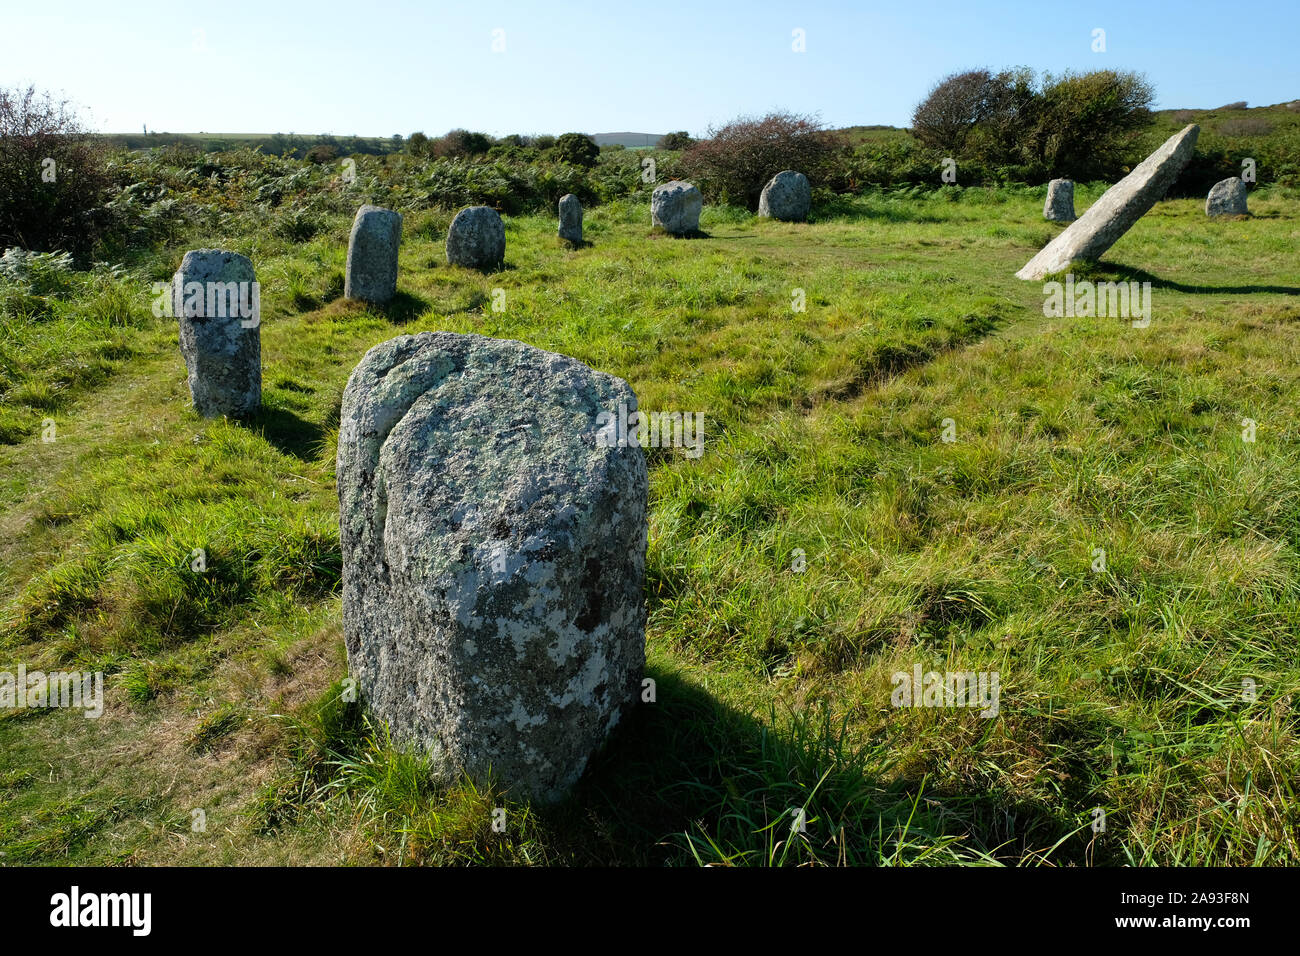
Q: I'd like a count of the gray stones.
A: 10